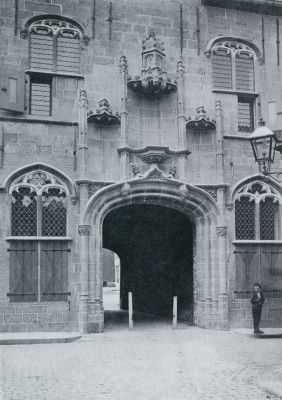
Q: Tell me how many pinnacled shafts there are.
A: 4